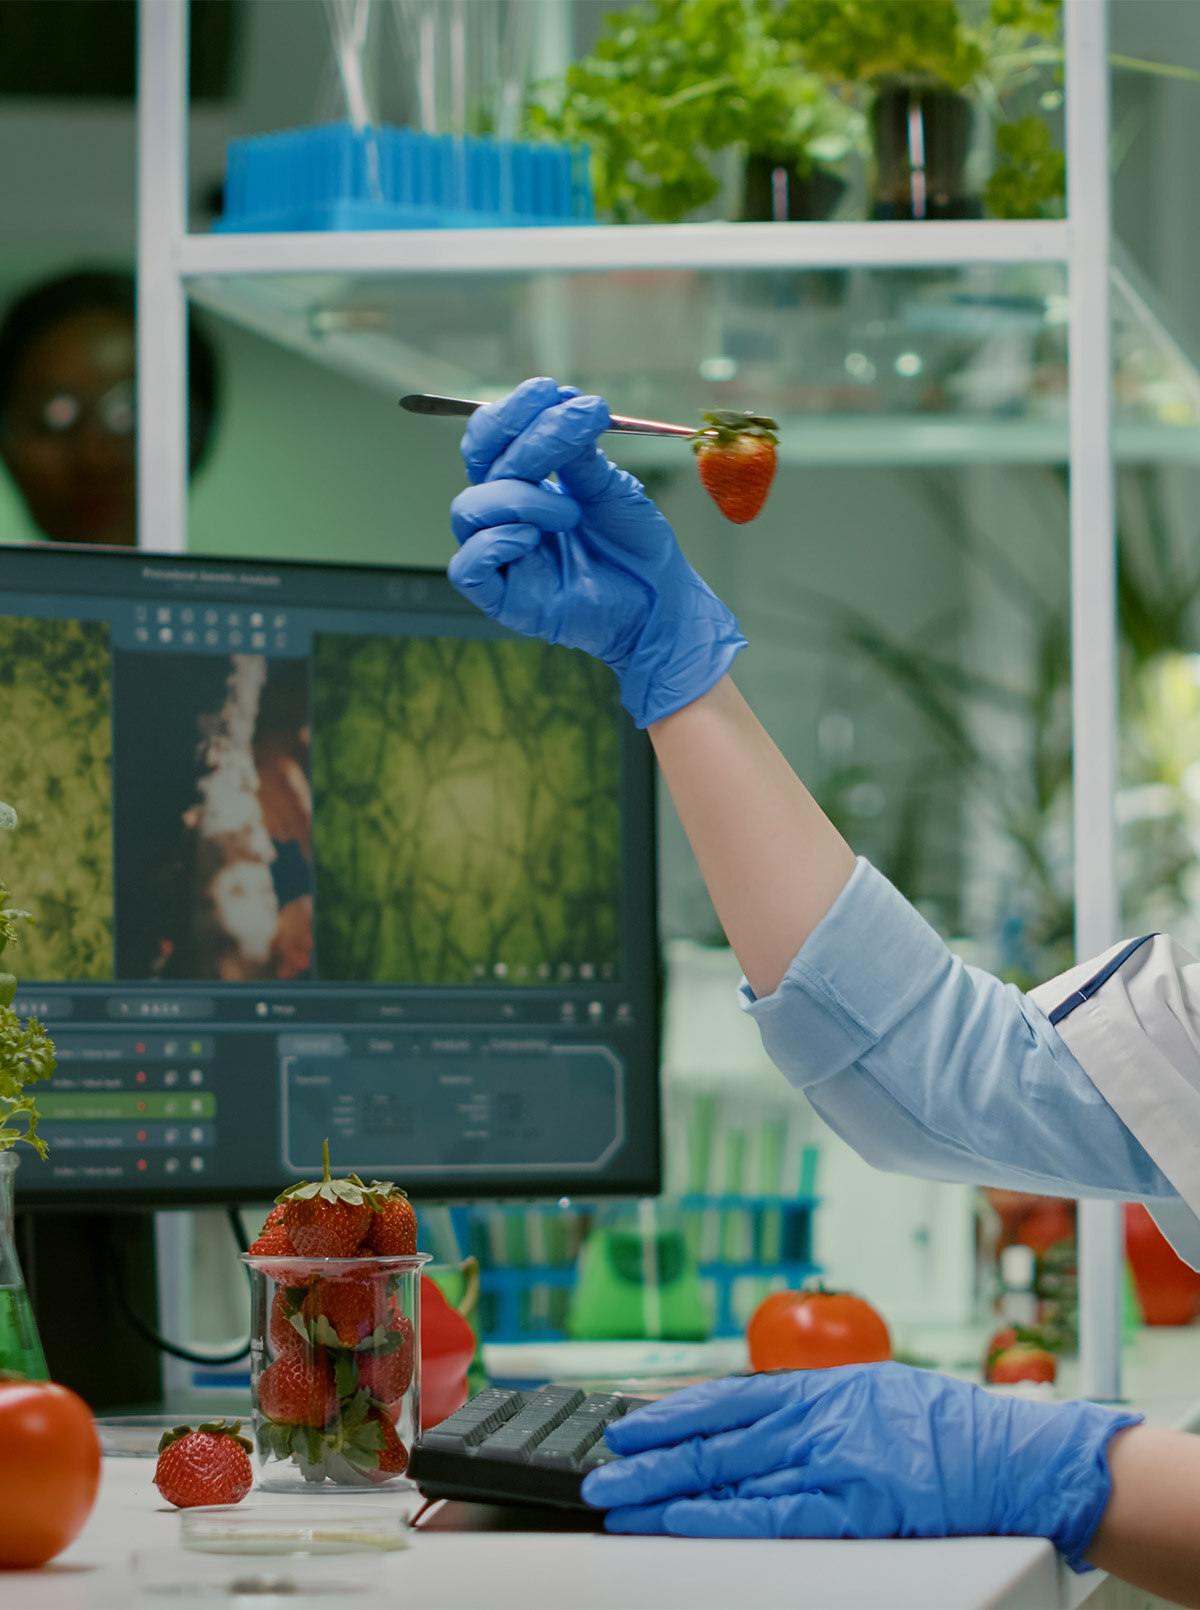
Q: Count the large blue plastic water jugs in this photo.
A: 0